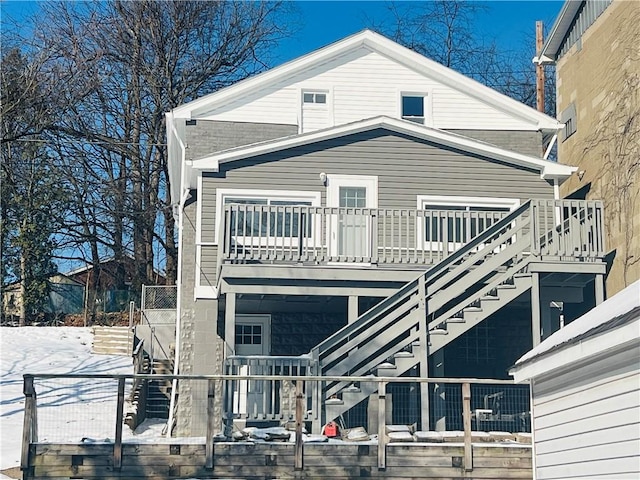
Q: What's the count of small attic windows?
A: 2